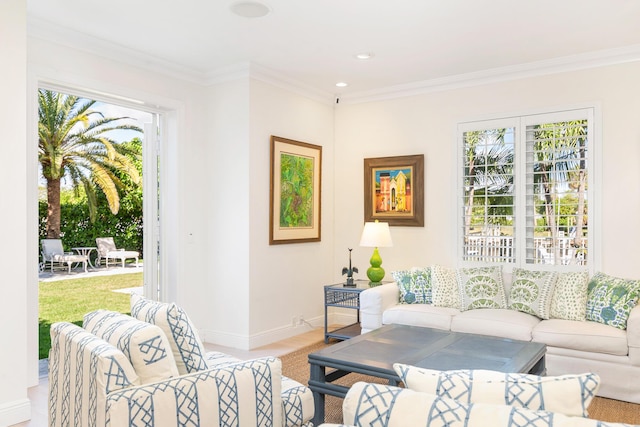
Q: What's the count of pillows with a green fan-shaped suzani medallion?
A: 2